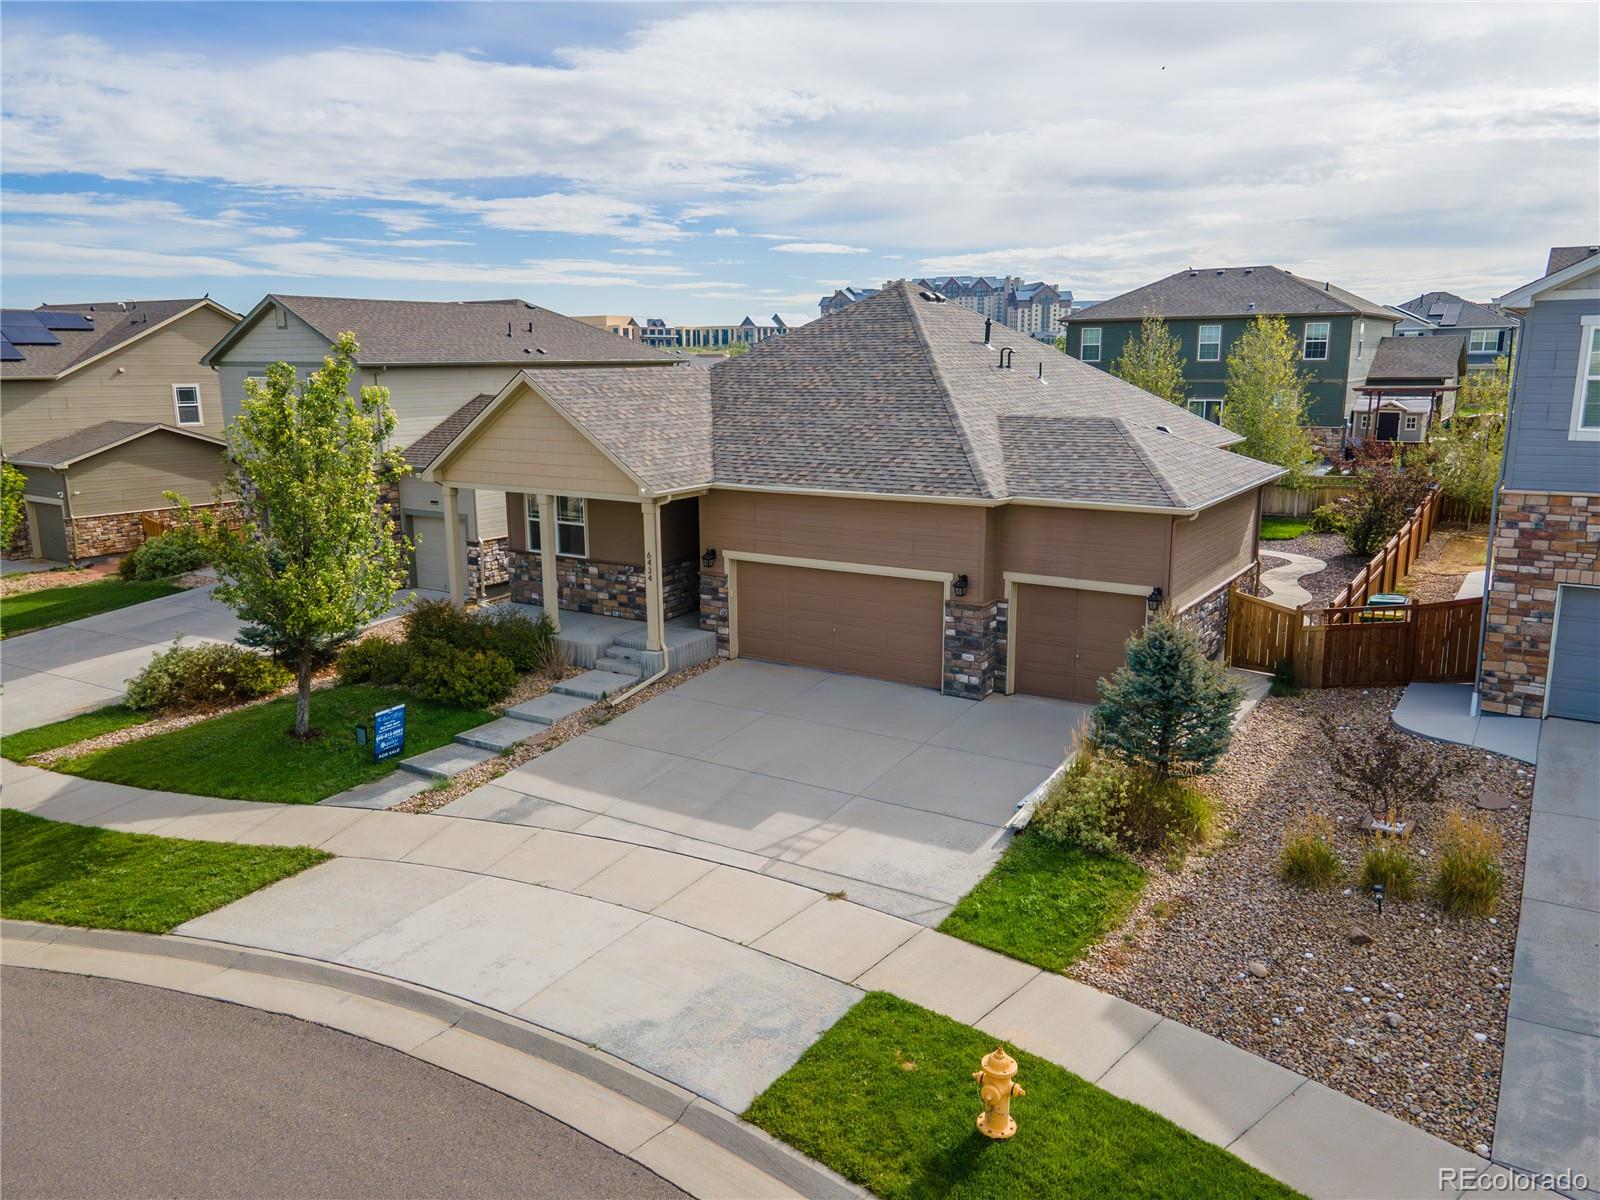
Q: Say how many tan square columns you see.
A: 3